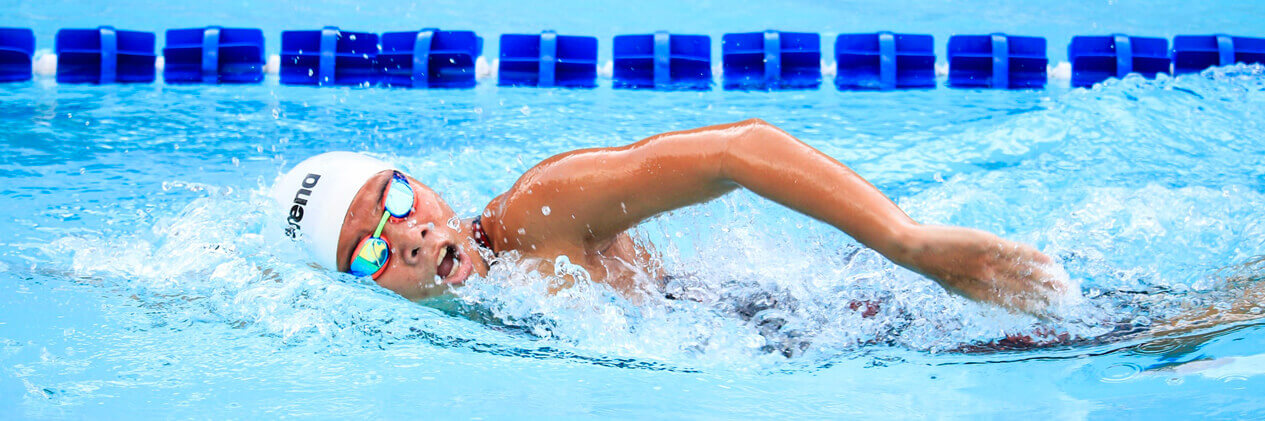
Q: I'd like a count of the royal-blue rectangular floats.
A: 12